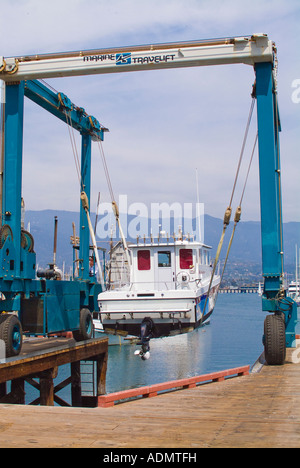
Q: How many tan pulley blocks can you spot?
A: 4